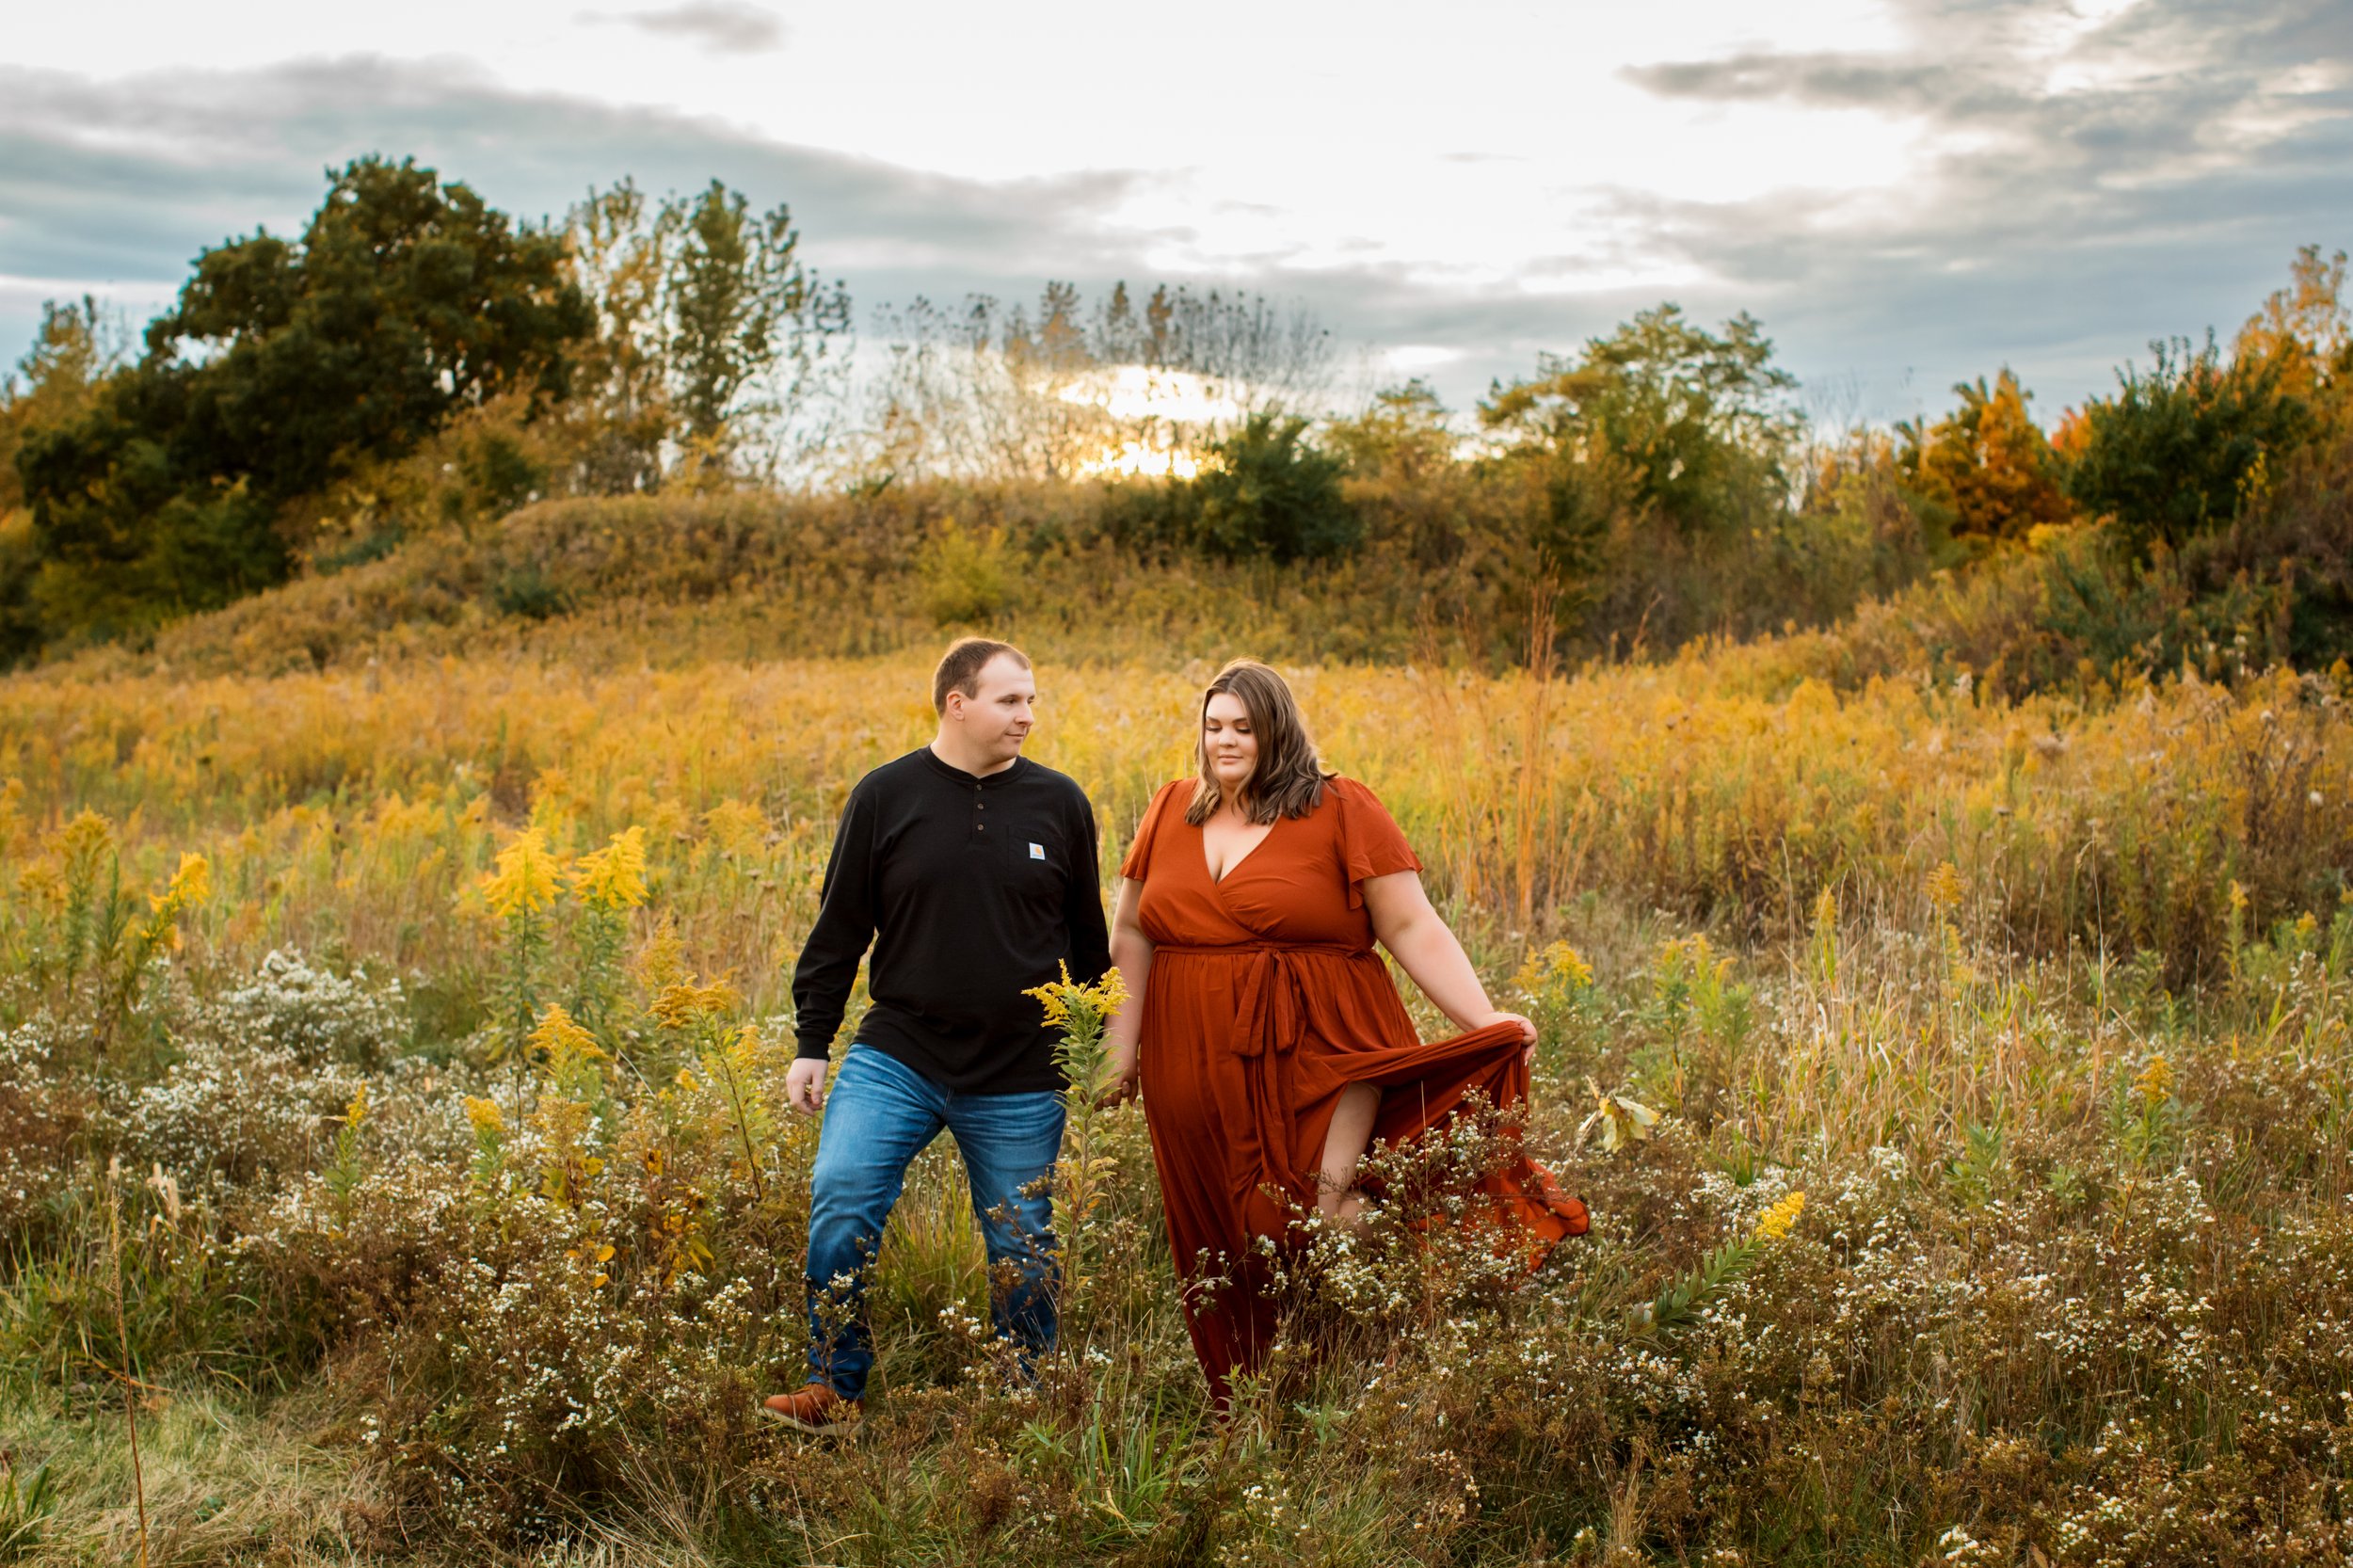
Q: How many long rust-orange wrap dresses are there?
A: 1